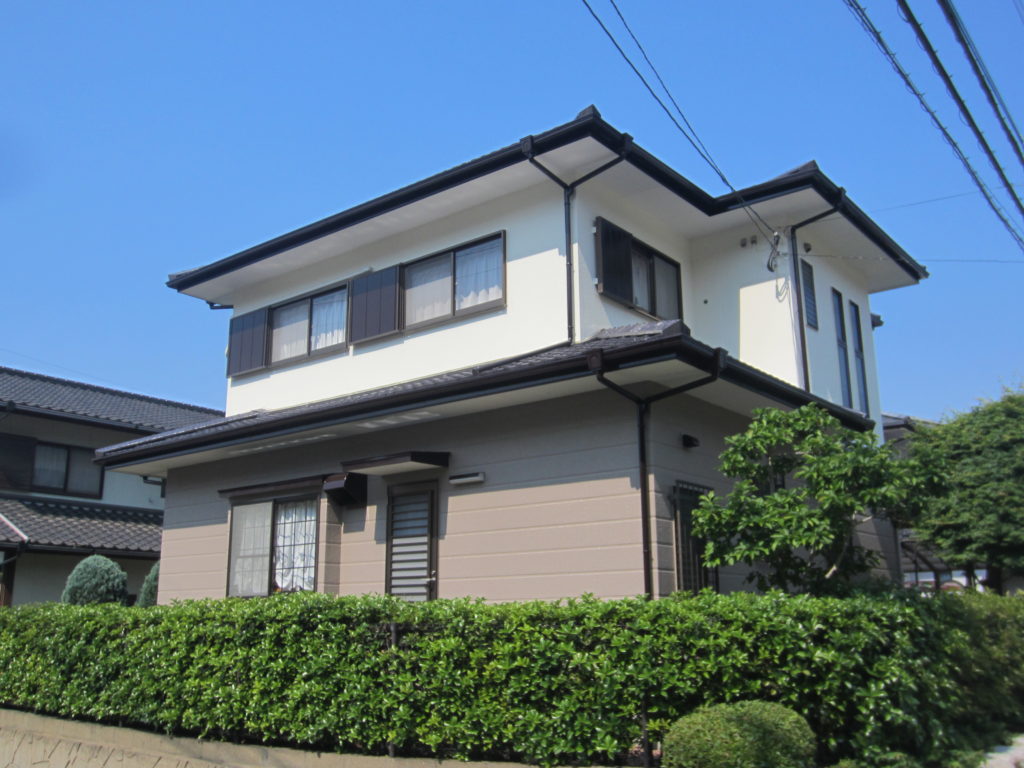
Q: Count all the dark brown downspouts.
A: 3